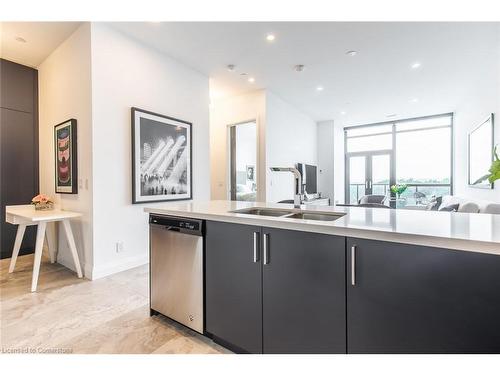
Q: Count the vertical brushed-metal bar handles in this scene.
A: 3